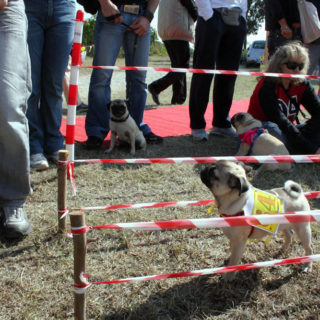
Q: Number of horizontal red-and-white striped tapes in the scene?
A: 5